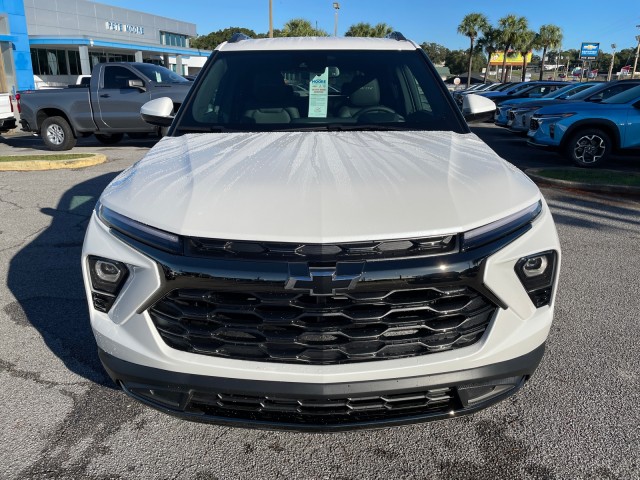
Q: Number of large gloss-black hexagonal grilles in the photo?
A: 1